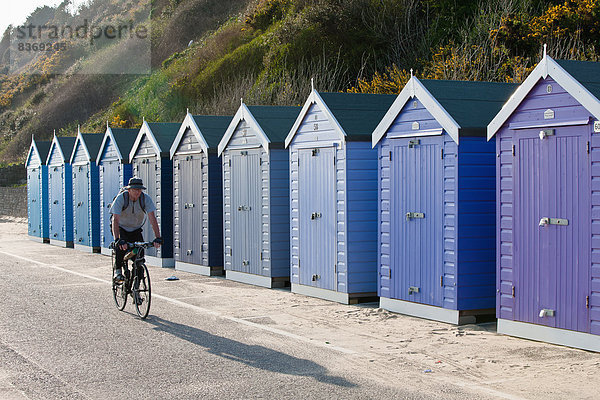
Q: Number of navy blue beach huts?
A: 2